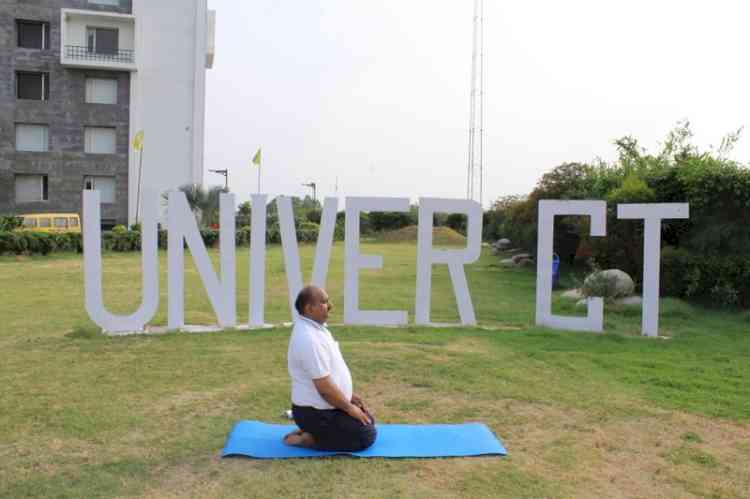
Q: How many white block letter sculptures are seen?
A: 8